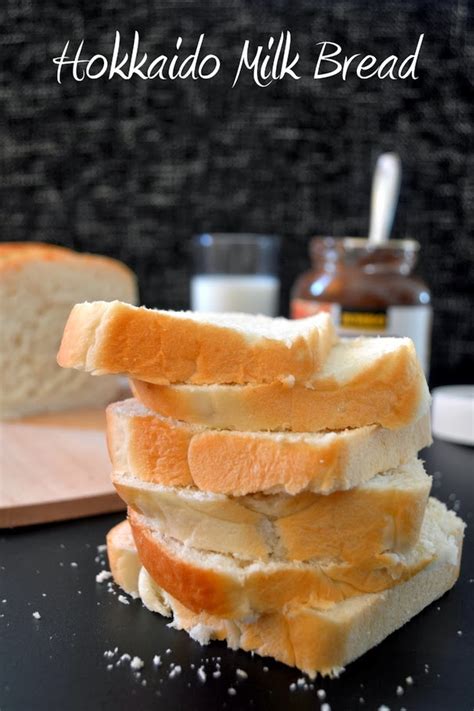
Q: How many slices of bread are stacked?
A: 6